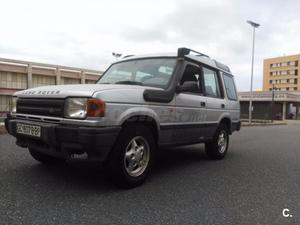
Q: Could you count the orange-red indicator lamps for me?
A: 1